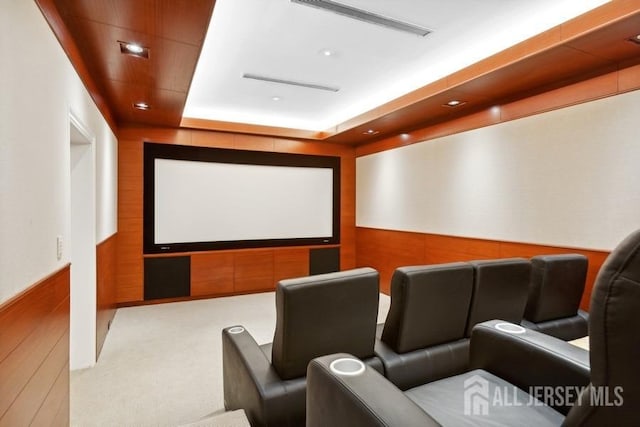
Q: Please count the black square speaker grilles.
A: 2